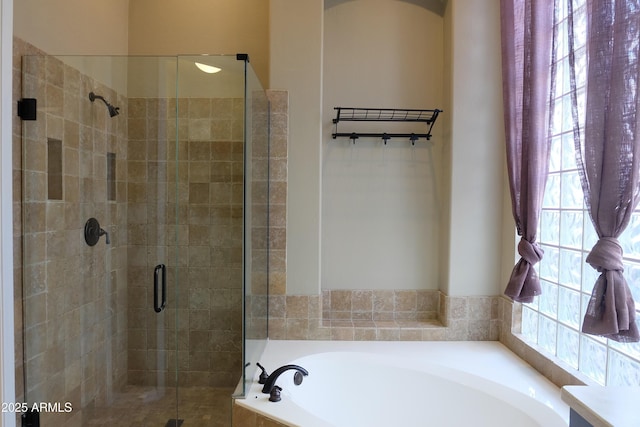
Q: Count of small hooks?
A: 3